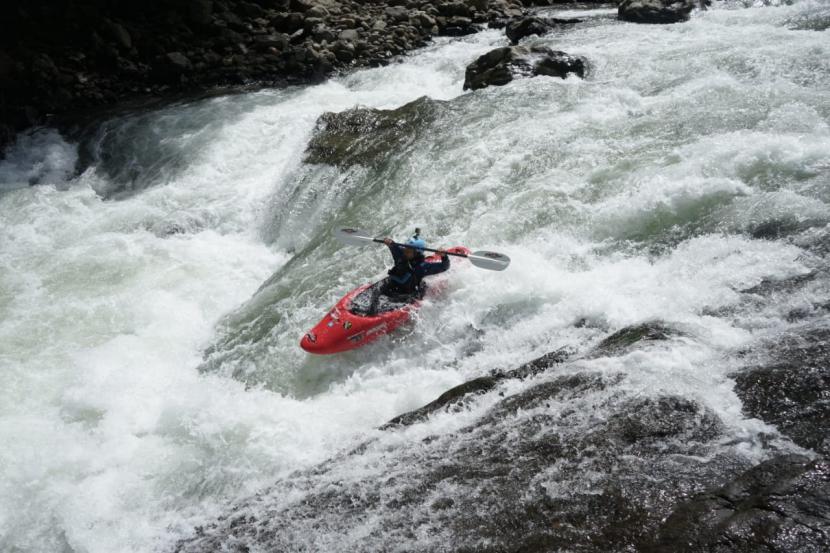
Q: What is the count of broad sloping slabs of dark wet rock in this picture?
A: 1